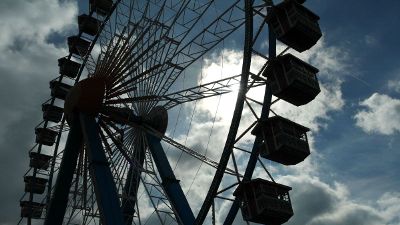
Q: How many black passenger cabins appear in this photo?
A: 14